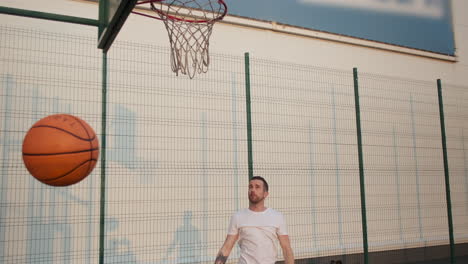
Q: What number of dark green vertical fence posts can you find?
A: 4